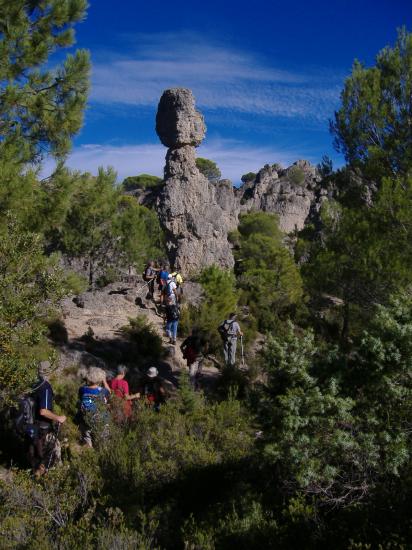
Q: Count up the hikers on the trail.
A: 11